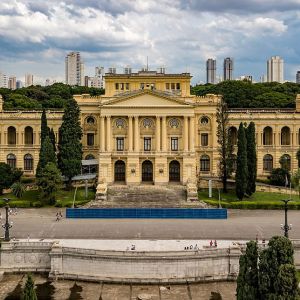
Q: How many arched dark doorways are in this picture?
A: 3